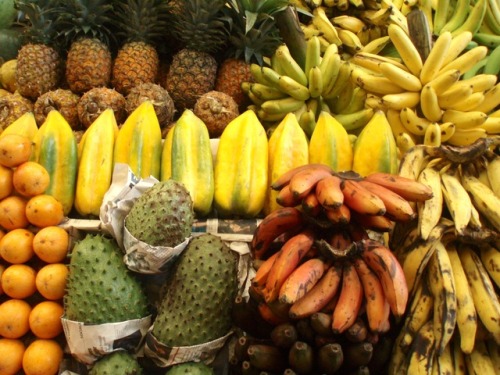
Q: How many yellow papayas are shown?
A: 9